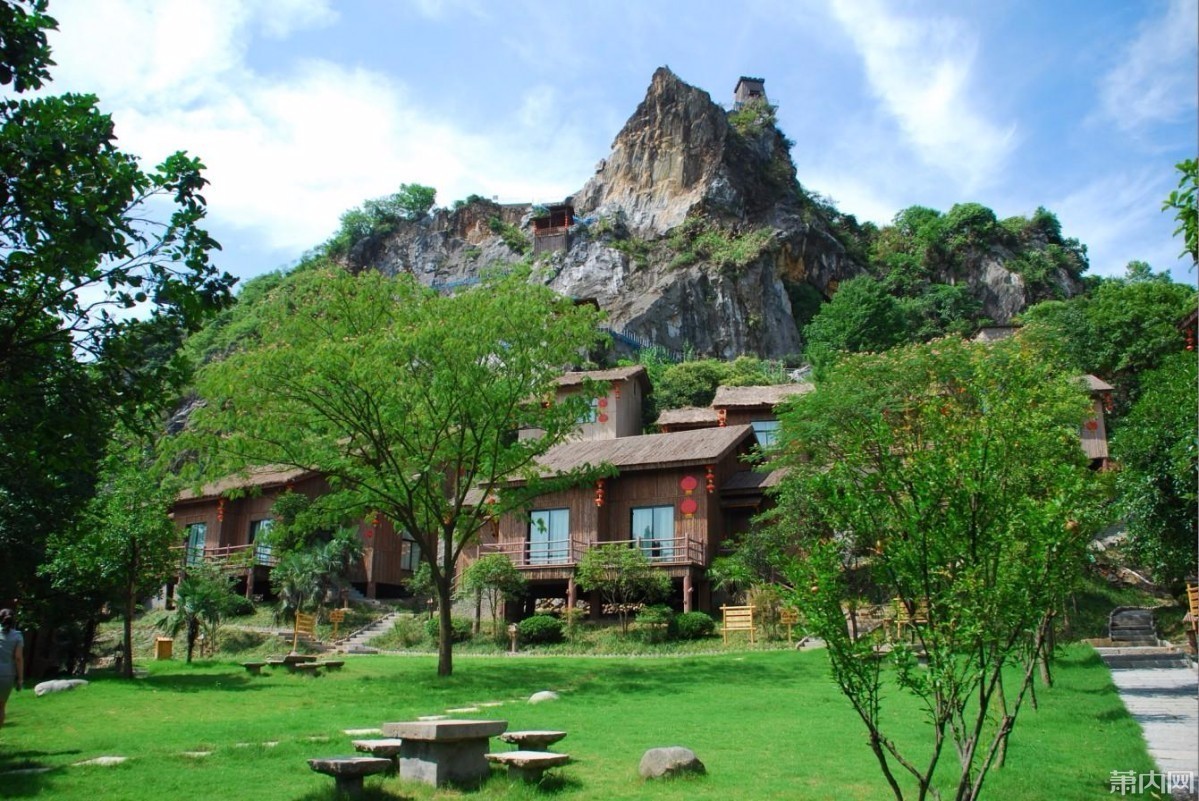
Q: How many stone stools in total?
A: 8